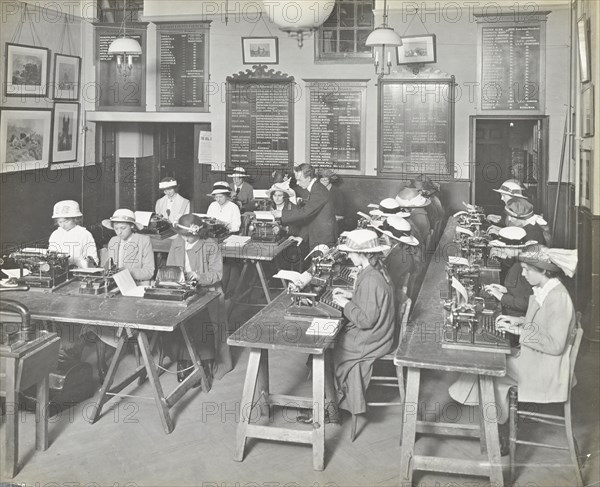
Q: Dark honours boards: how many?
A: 6